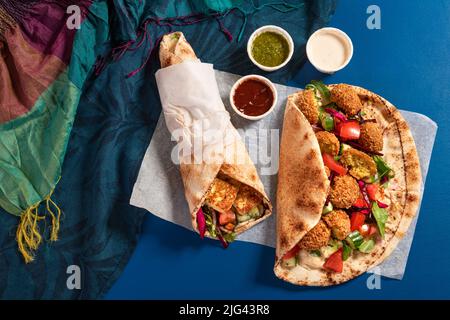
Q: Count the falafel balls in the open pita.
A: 8